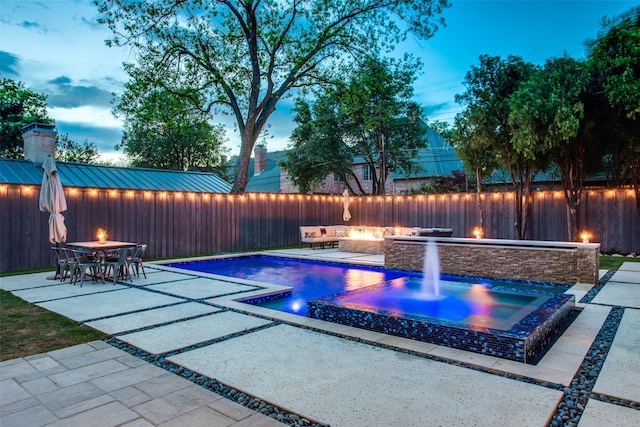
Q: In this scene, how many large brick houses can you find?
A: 1